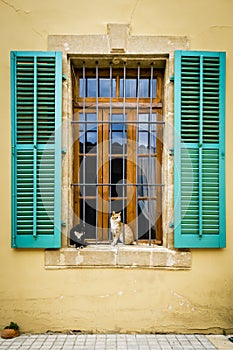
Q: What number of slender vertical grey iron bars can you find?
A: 6